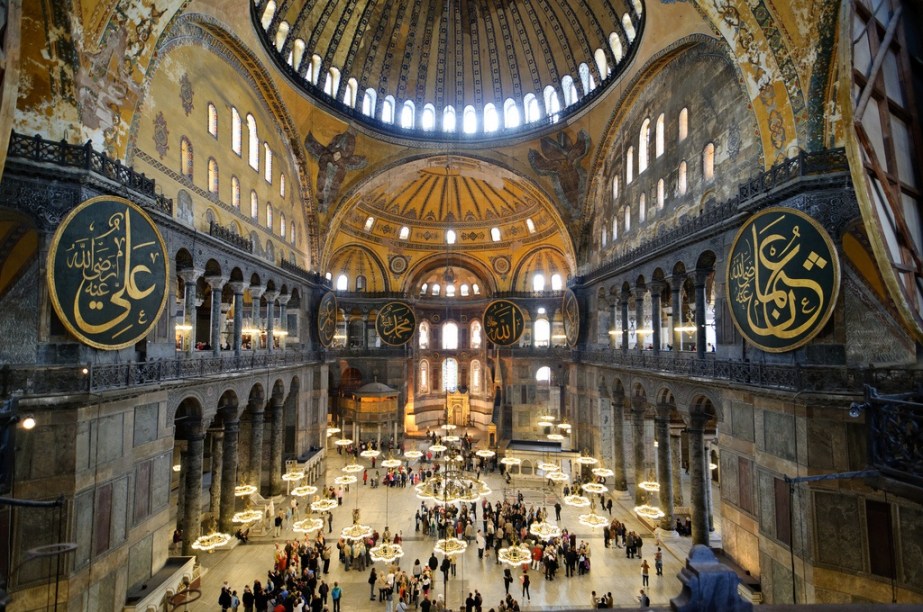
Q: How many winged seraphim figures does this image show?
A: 2